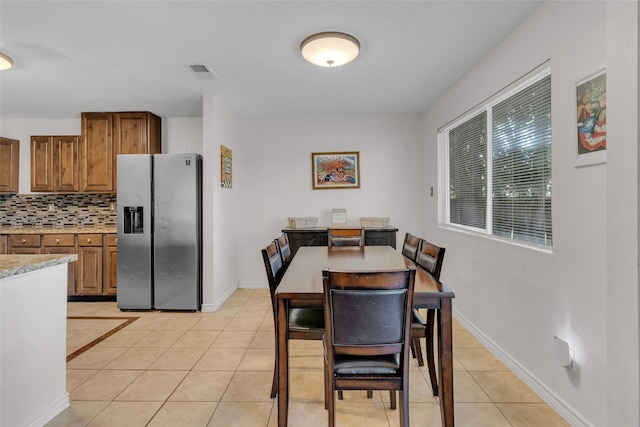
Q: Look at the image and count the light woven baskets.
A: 2